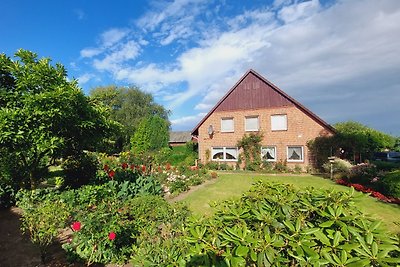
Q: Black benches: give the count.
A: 0